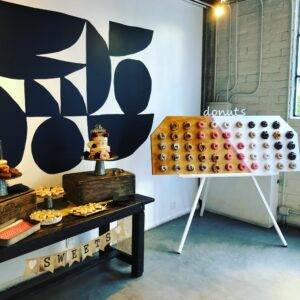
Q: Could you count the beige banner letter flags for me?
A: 6